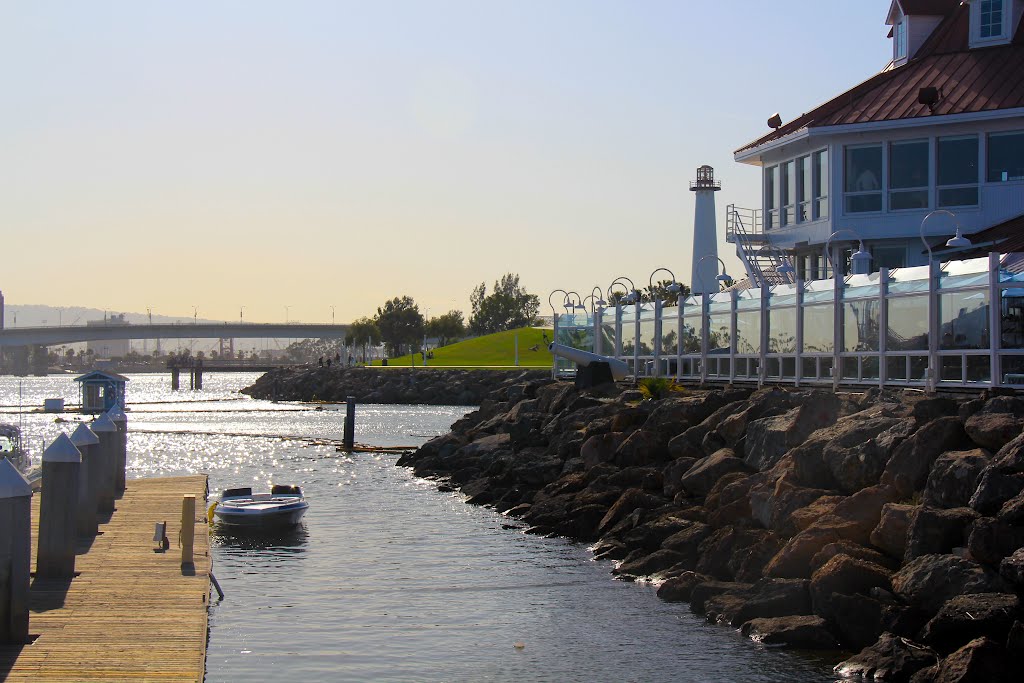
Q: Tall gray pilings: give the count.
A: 5